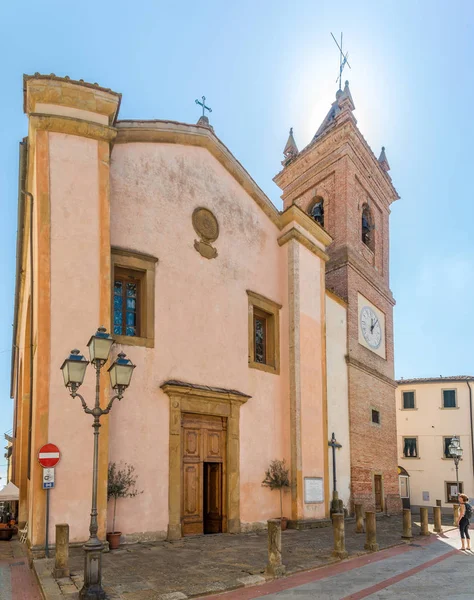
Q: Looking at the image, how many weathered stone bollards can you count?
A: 9